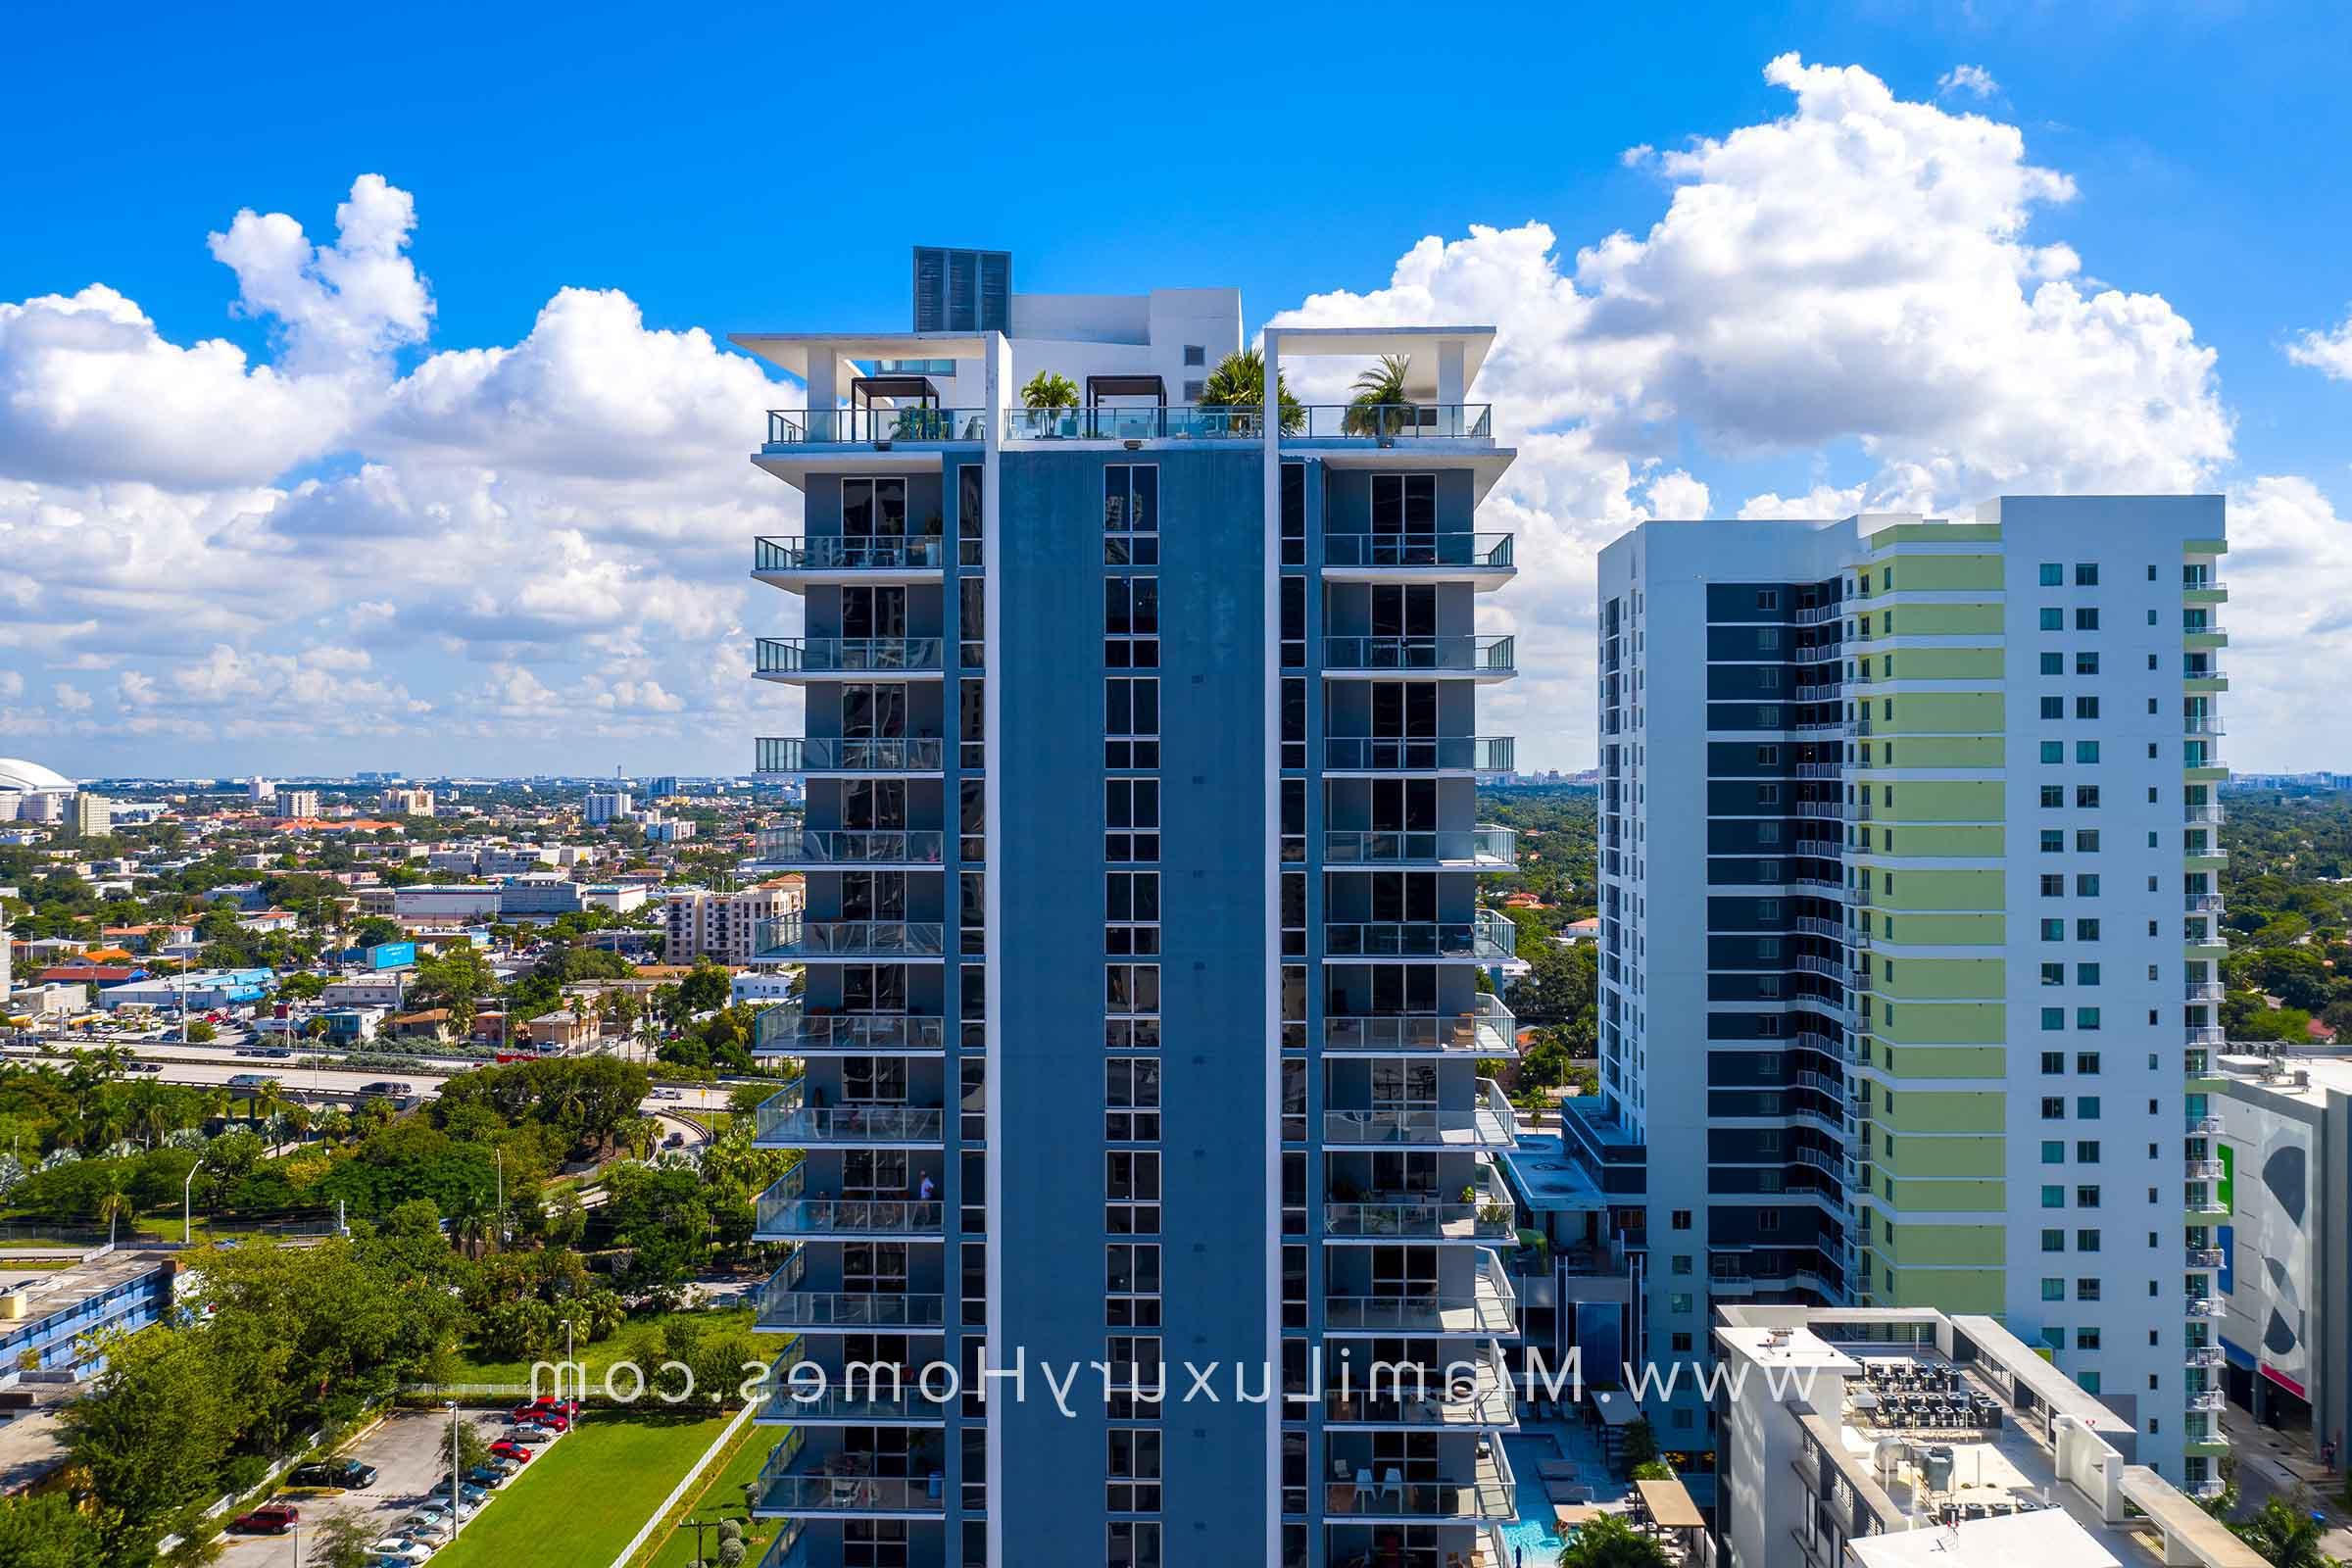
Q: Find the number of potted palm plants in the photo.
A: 4